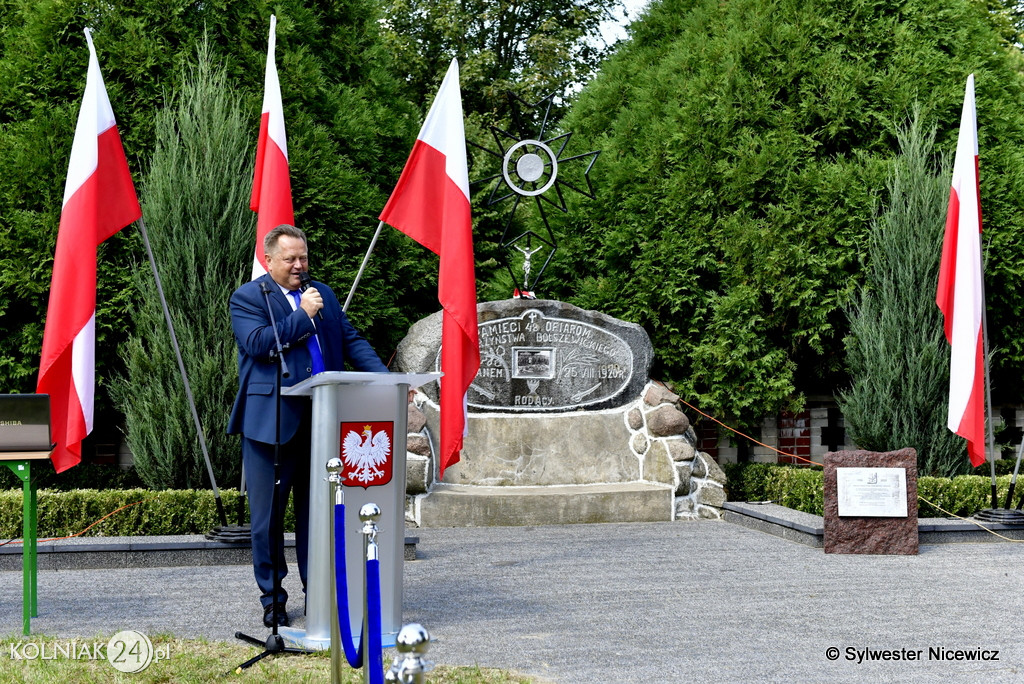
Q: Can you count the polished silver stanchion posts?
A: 3